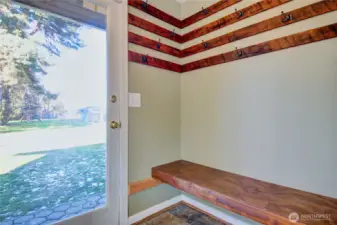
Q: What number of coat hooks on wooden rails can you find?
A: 9